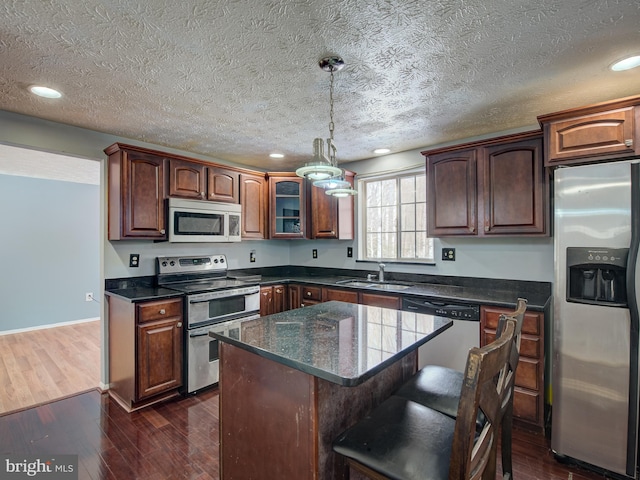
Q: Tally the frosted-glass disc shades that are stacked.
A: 3